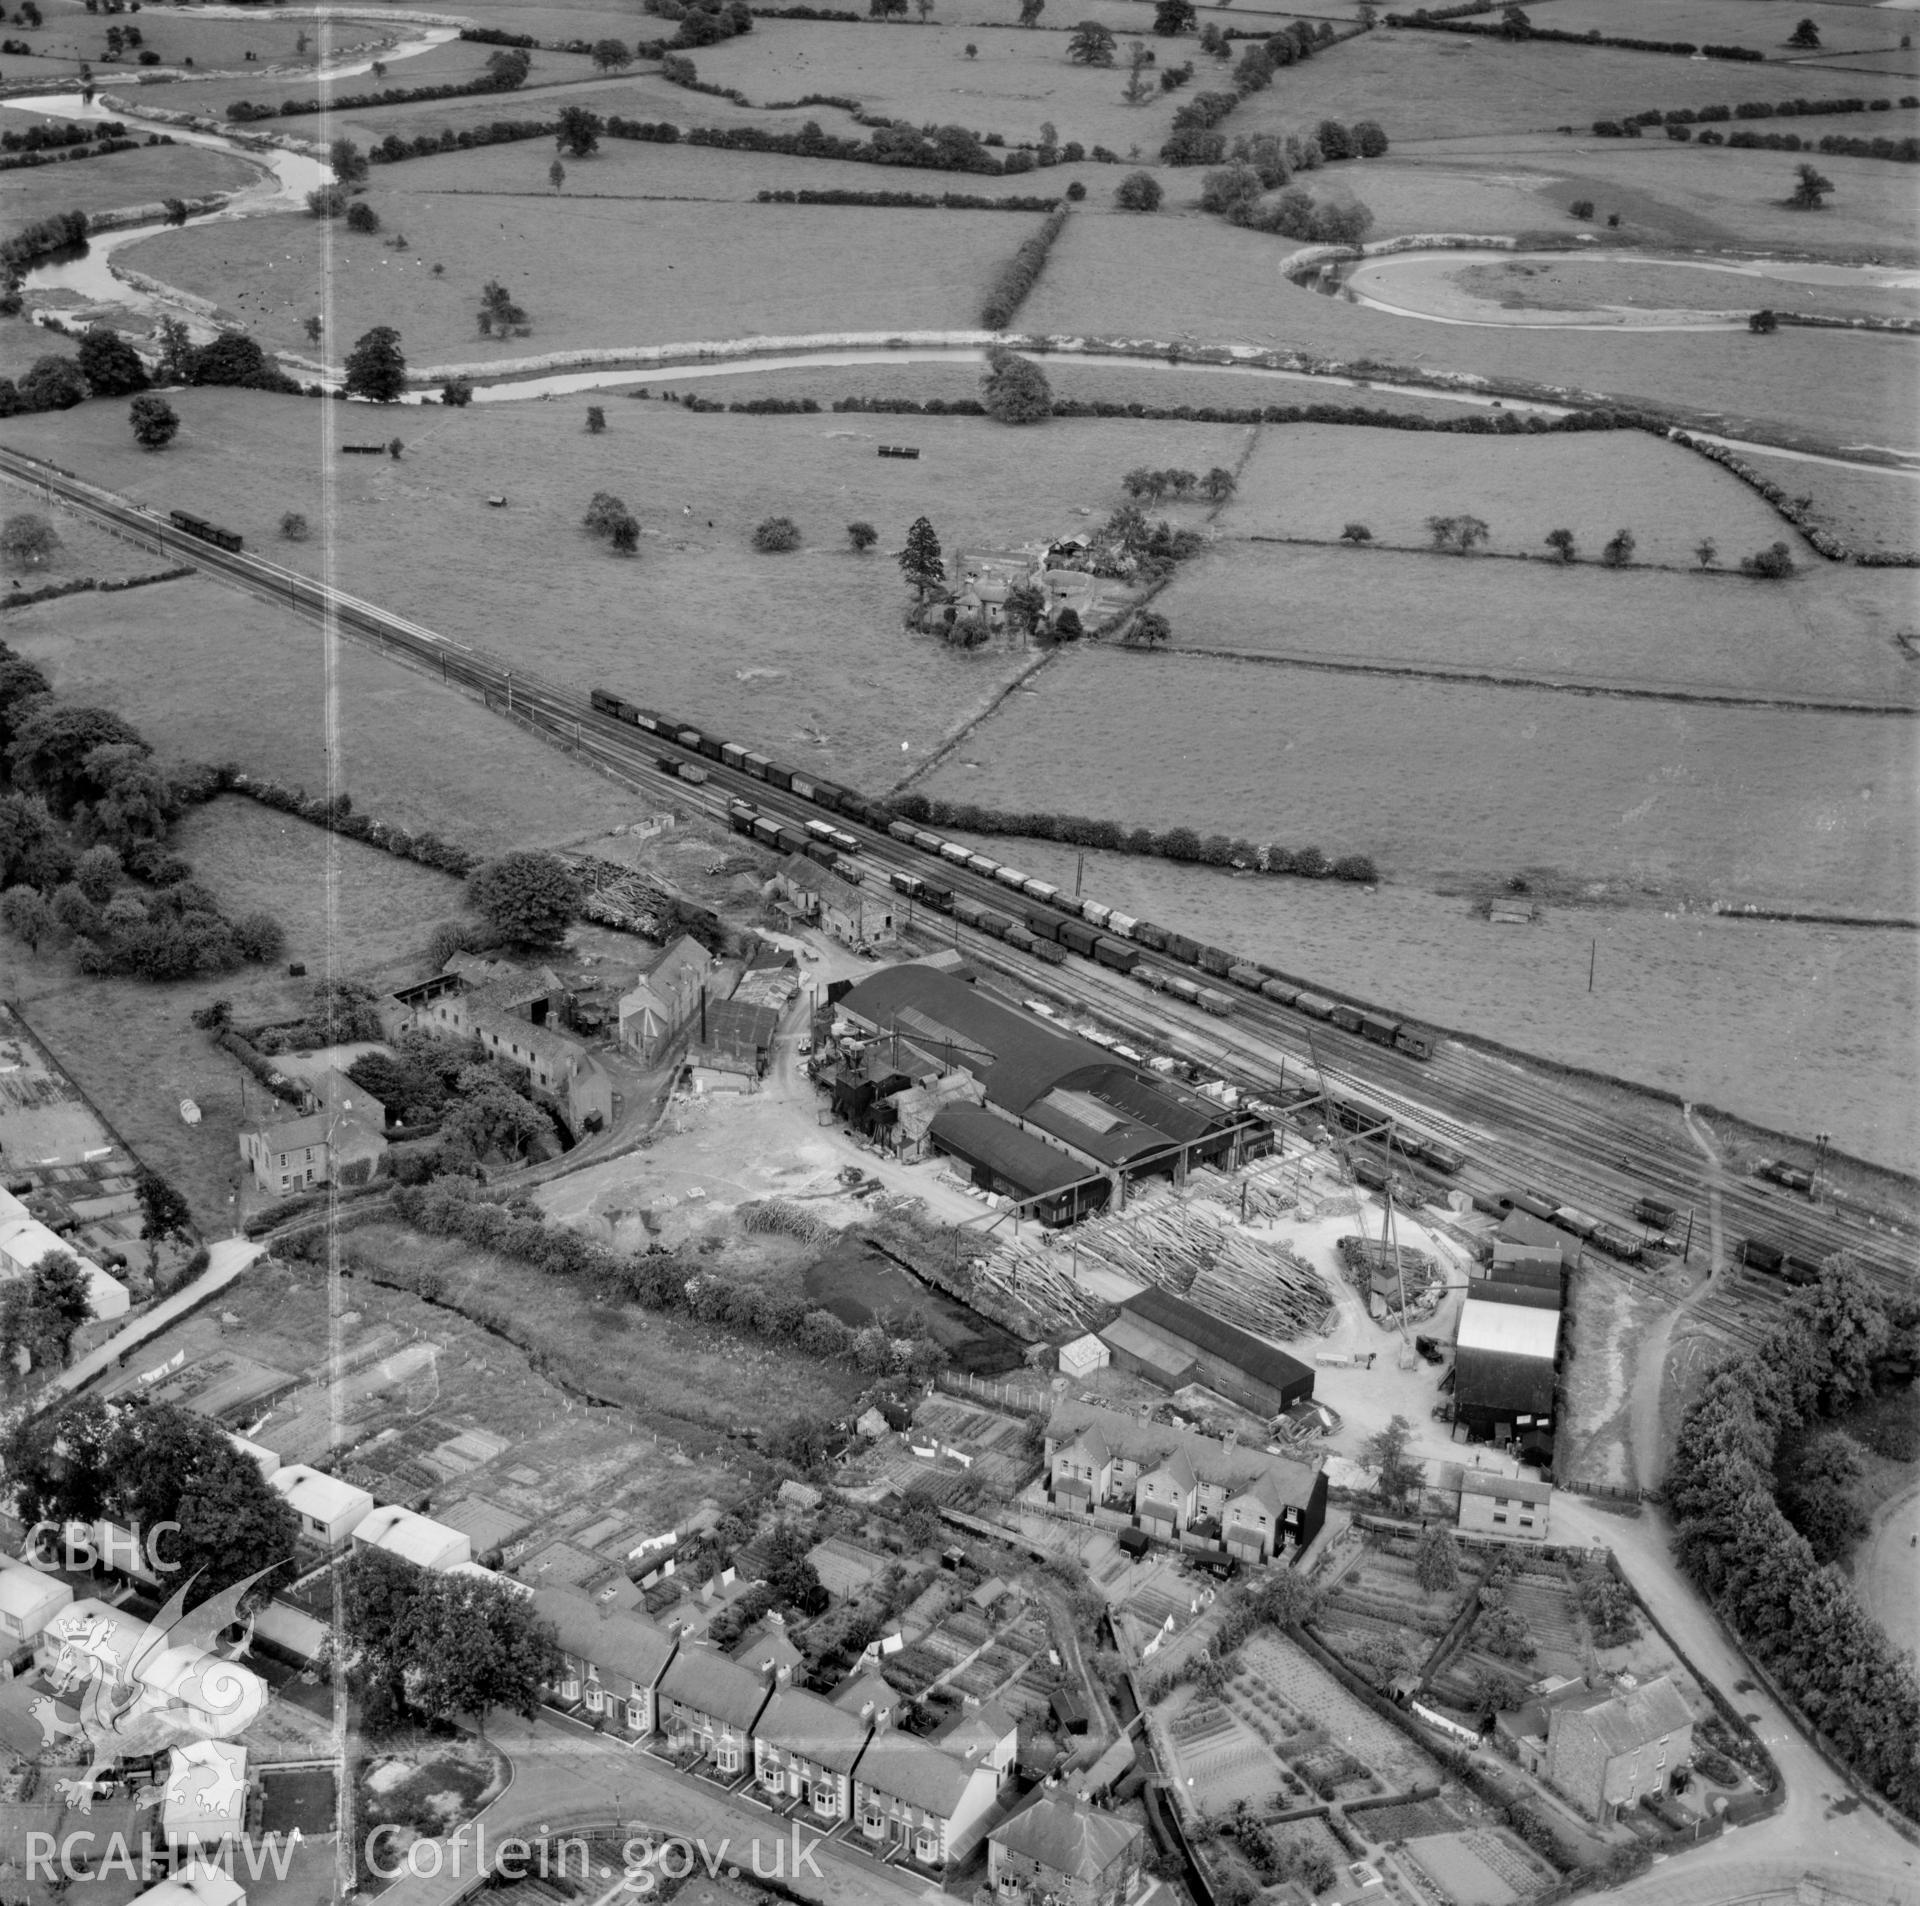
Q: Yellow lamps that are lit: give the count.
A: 0